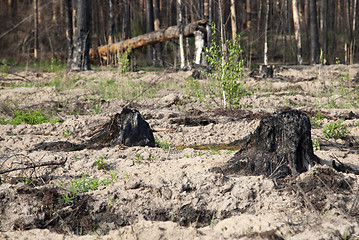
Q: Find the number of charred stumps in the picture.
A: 2